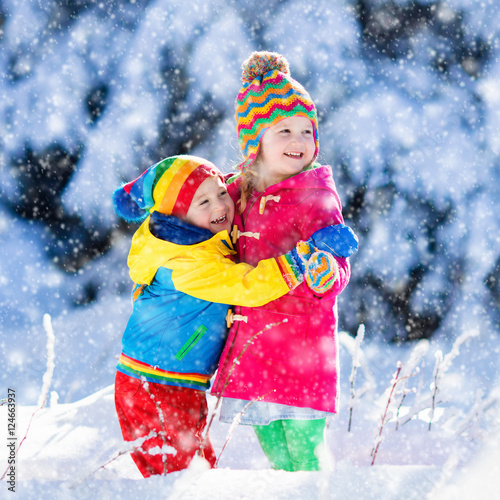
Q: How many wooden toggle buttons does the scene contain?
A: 3